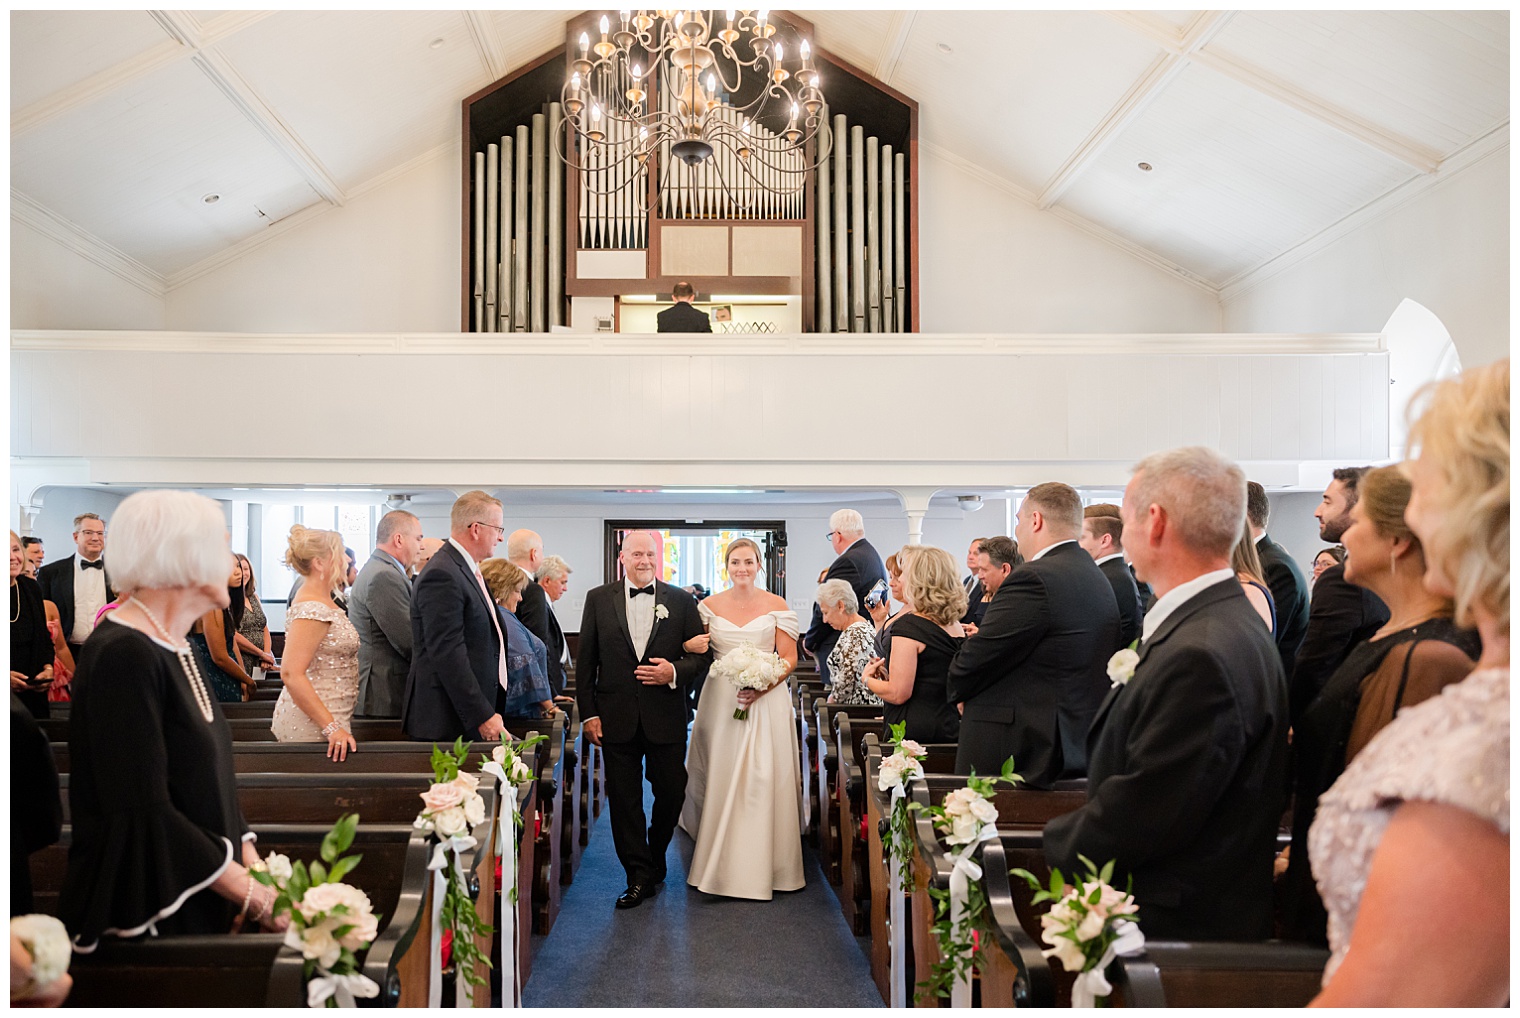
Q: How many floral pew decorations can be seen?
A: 6